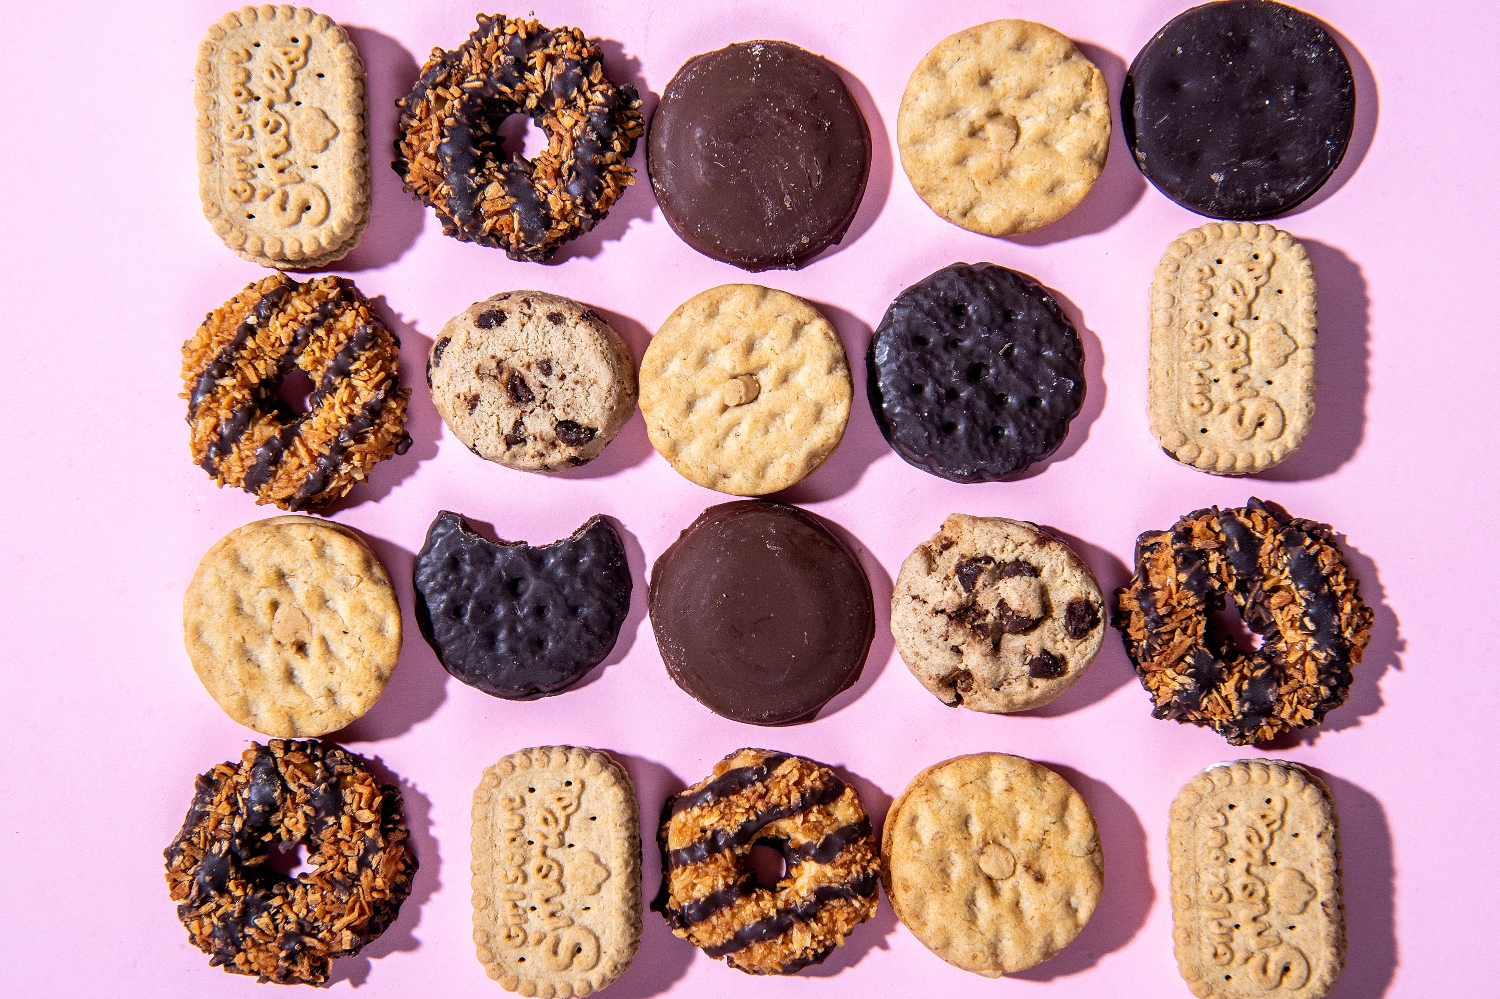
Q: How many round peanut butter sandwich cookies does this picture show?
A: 4